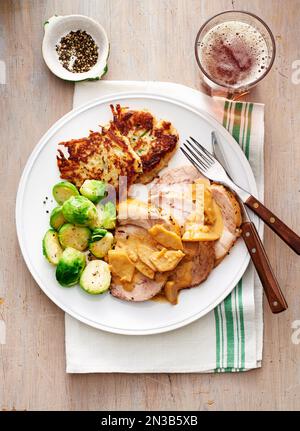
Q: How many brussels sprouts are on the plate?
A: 10